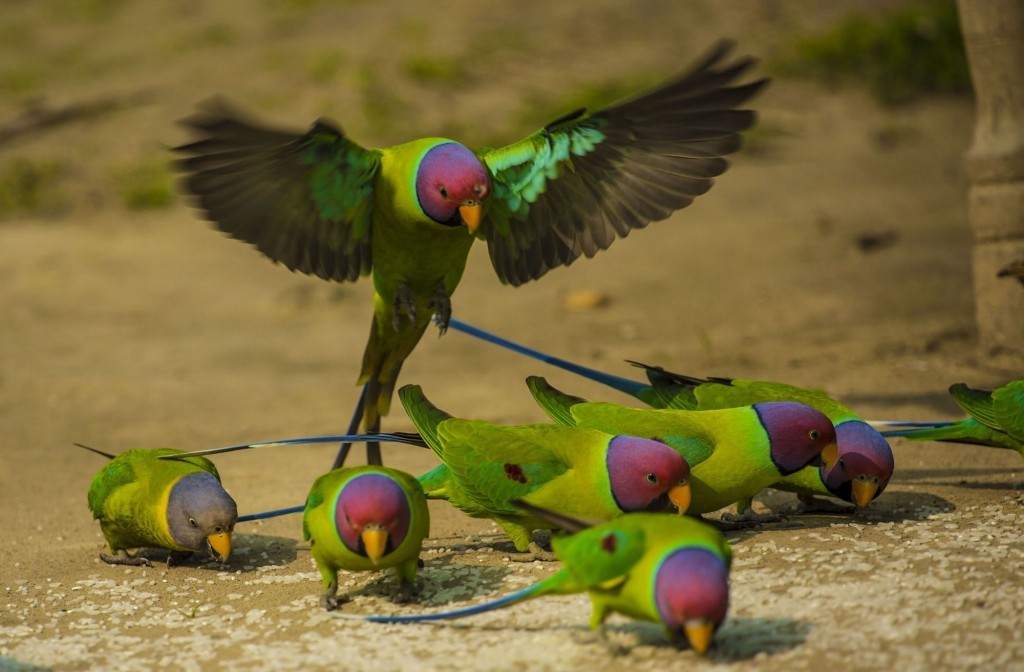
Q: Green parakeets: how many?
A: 8